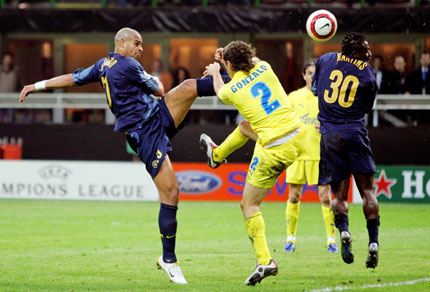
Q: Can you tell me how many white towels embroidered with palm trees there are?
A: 0